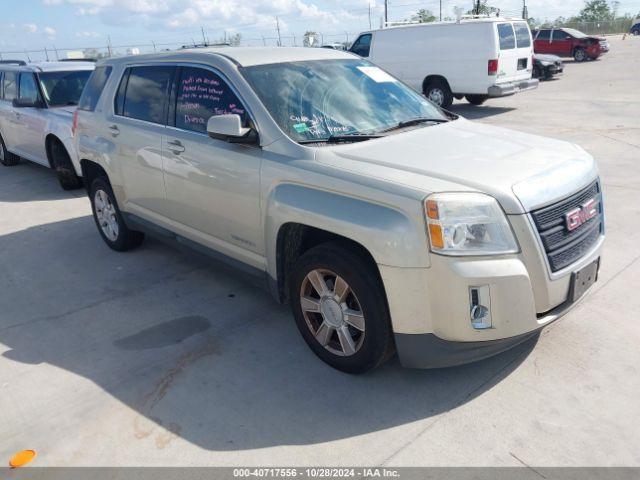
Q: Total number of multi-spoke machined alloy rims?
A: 2